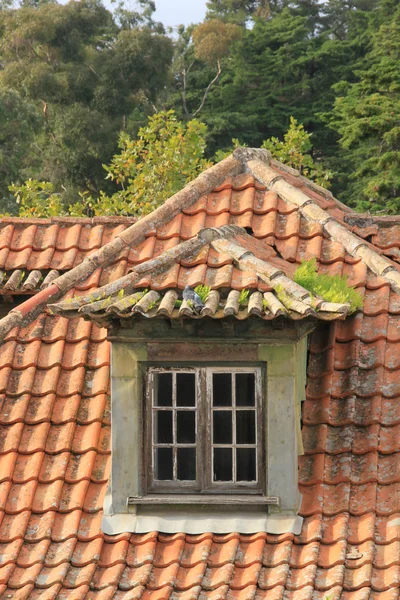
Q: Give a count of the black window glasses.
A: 12